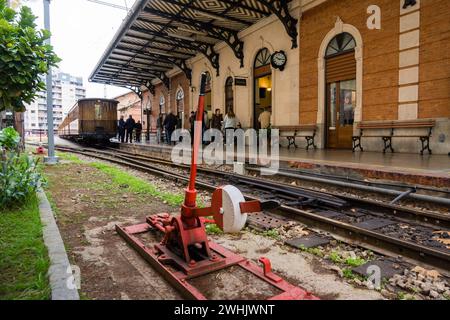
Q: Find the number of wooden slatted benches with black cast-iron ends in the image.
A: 2